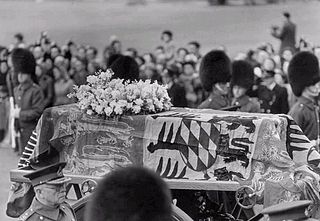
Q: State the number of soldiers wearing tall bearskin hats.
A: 6